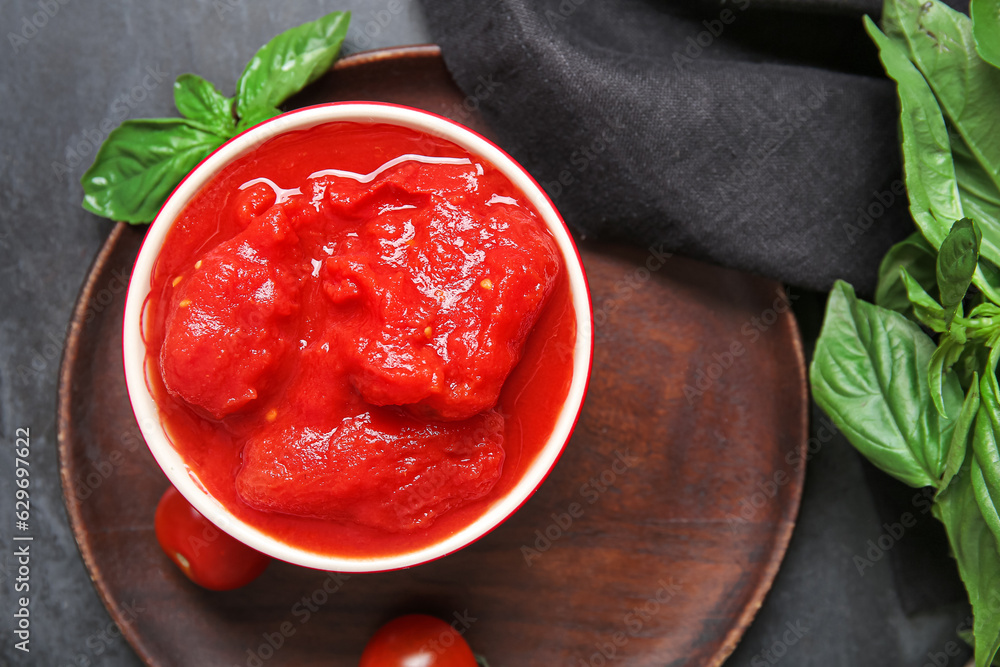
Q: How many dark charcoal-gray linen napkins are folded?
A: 1